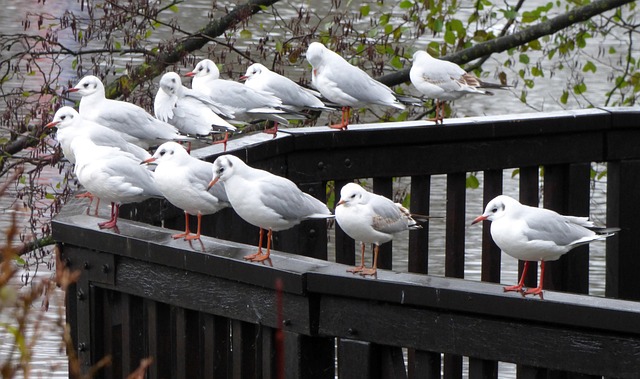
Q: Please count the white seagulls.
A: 12